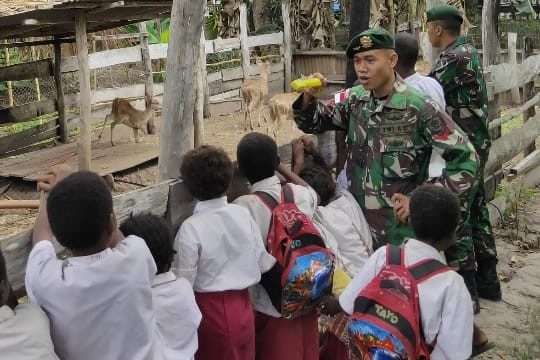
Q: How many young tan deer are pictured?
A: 3